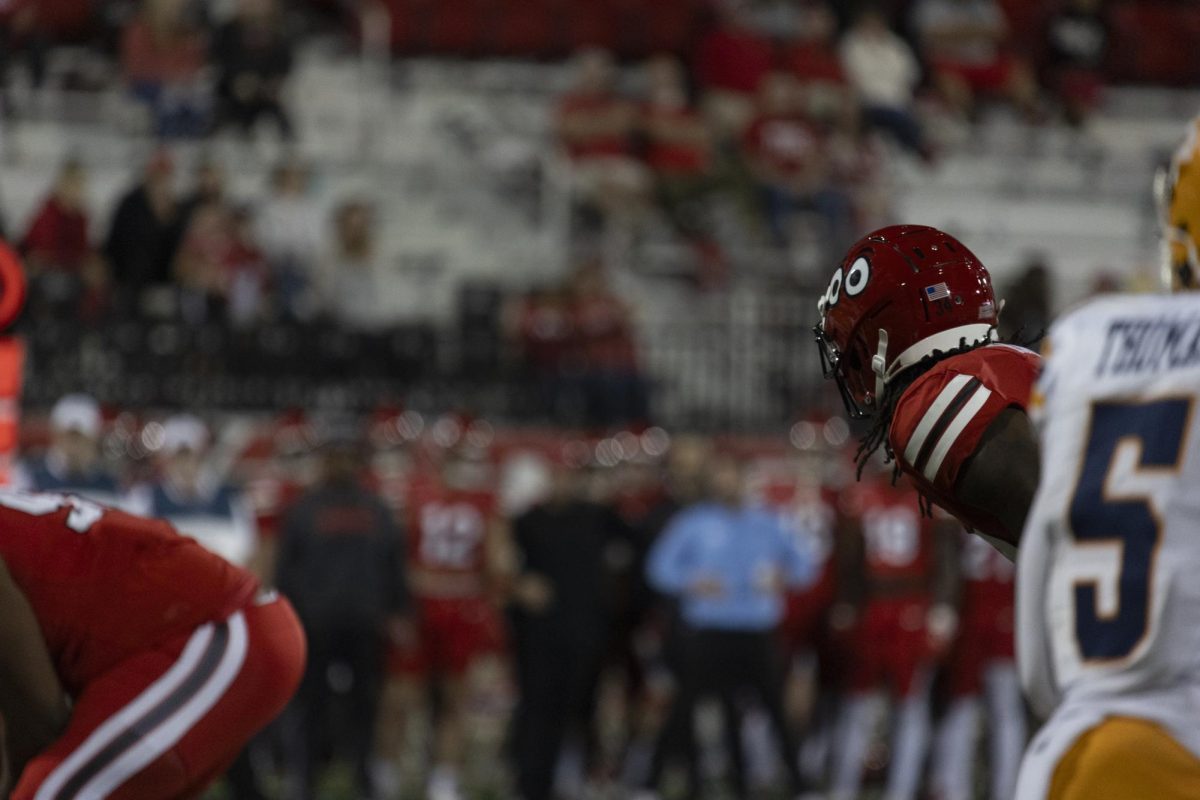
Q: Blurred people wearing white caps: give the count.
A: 2